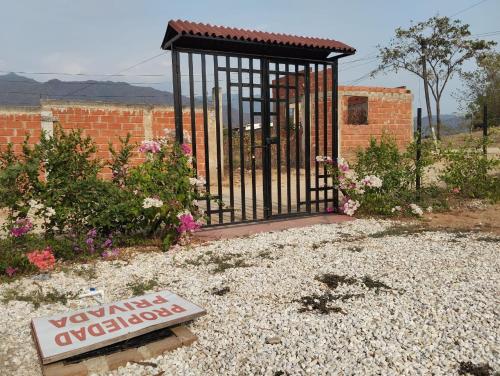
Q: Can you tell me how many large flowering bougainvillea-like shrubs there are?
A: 2